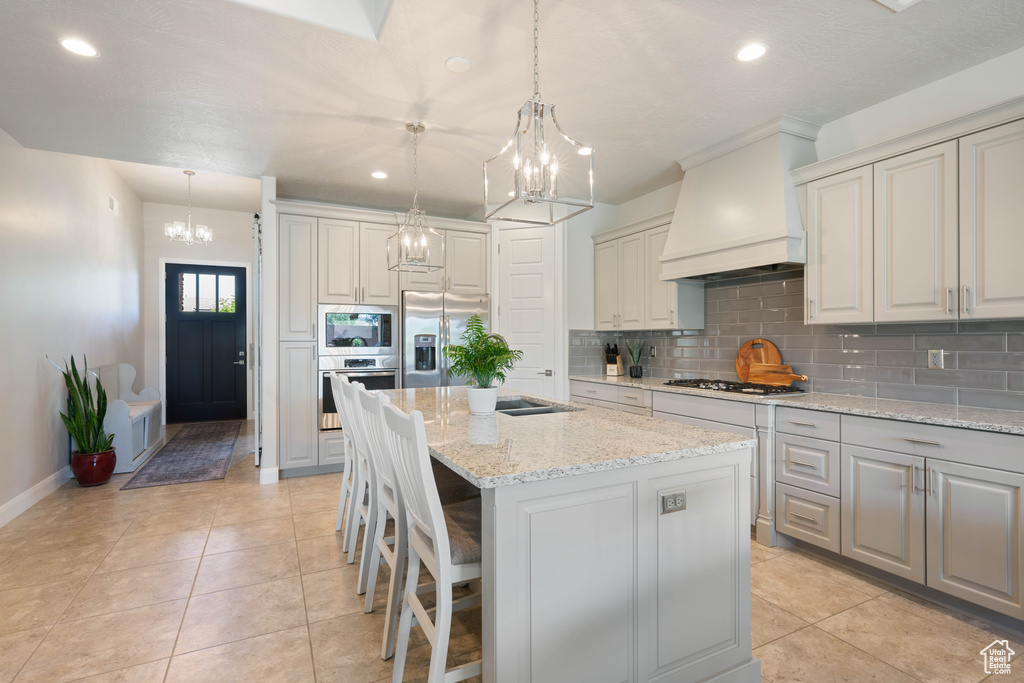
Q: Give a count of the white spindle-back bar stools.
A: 4